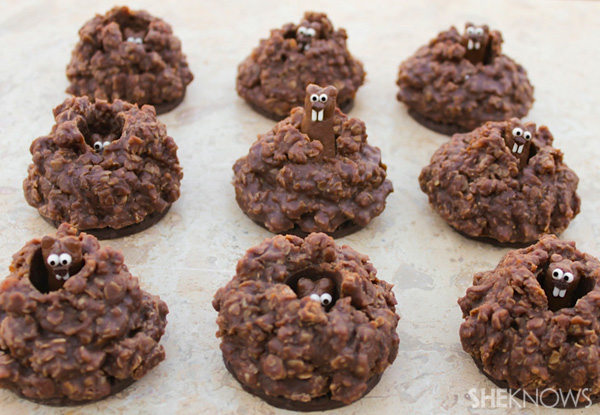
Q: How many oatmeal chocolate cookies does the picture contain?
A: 9